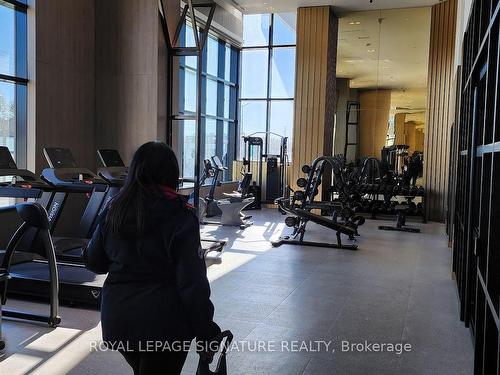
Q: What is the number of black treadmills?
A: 3